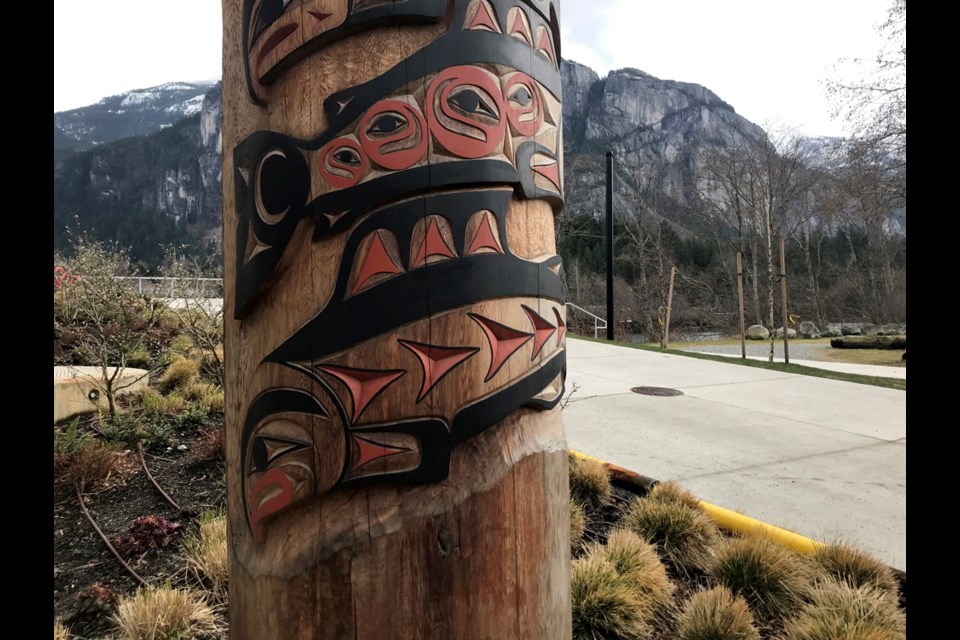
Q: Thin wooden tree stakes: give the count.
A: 3